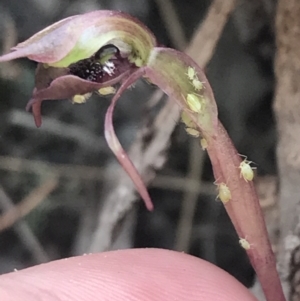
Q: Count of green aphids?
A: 11